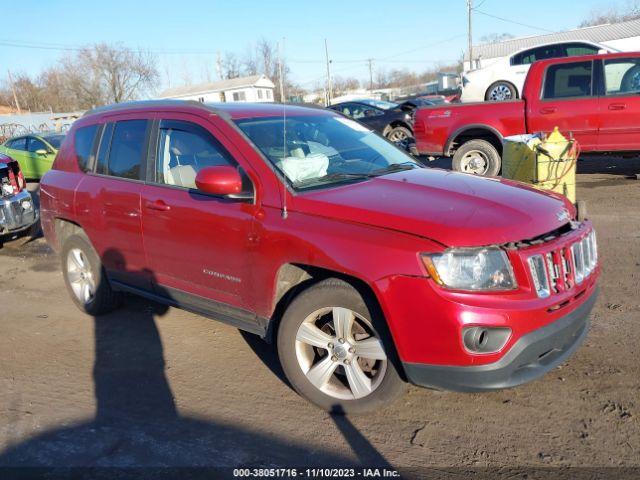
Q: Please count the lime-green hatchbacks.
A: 1